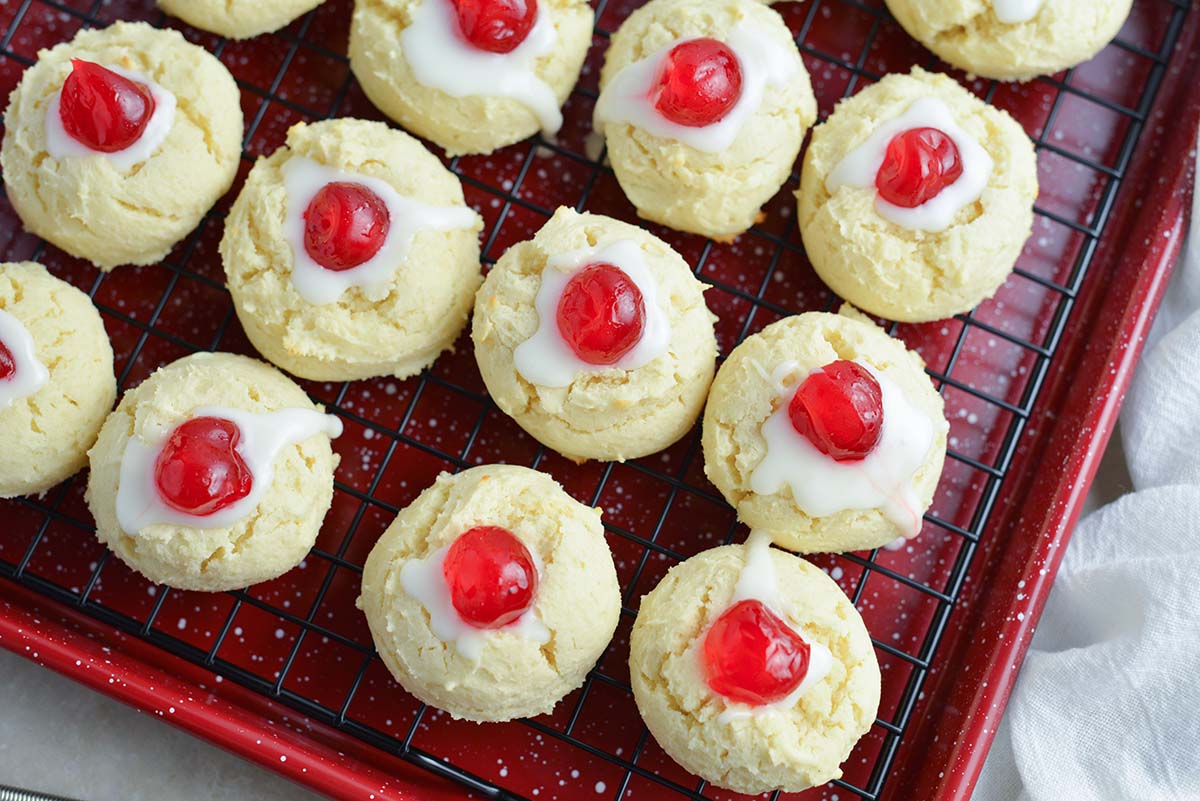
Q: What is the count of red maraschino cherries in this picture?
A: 11